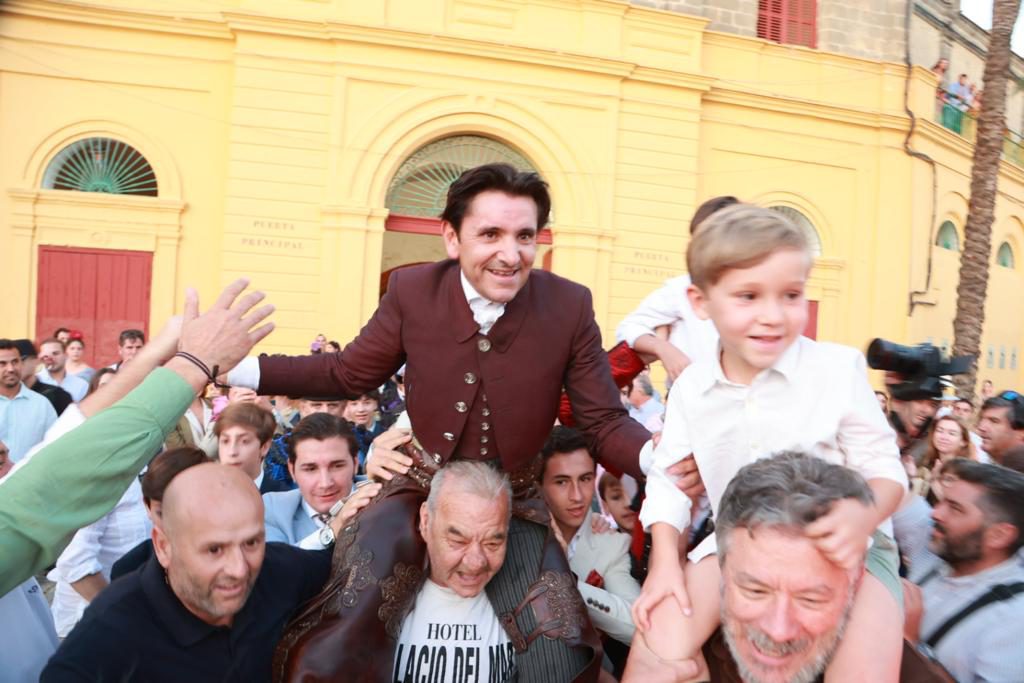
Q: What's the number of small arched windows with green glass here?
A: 2